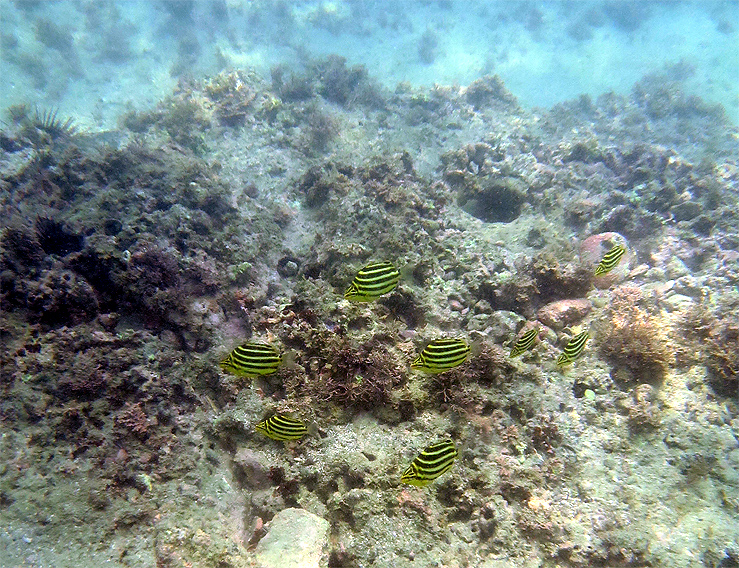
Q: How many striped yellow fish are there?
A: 8